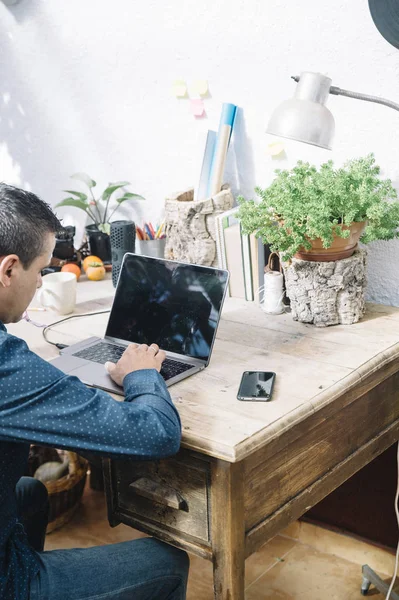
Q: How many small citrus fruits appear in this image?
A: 3